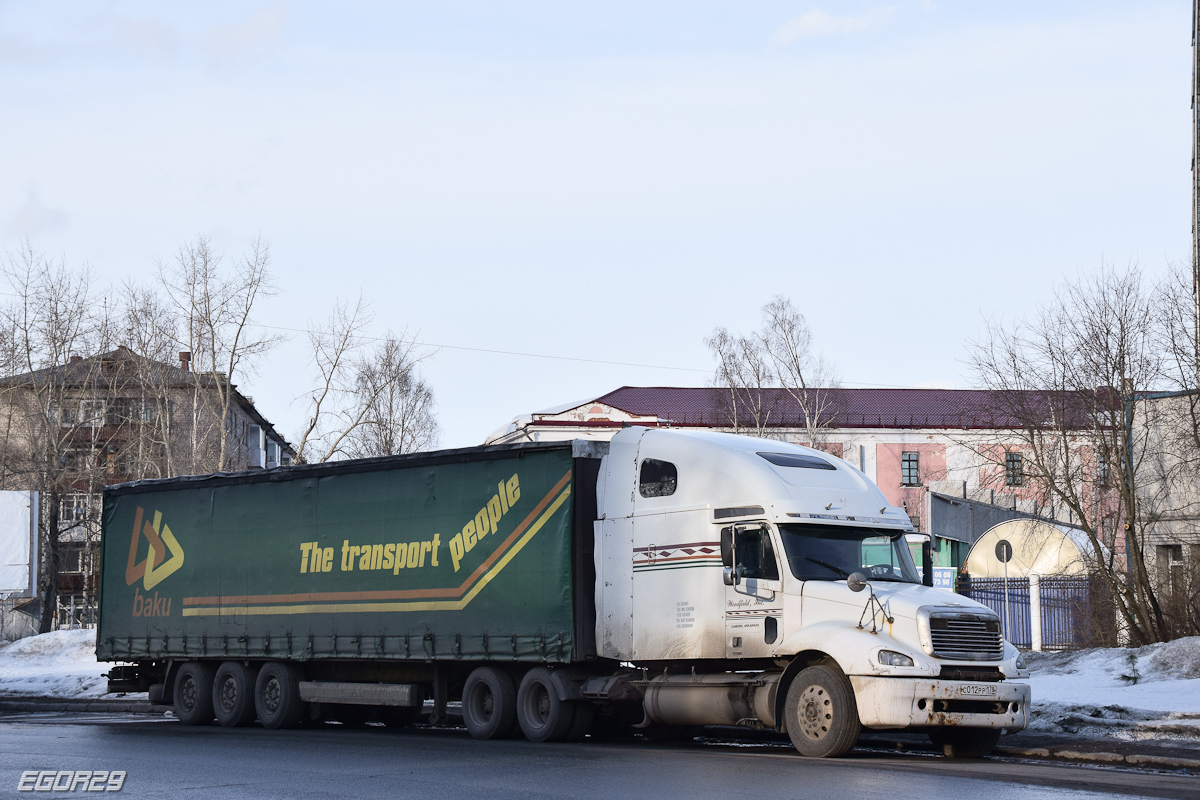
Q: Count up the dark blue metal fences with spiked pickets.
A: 1